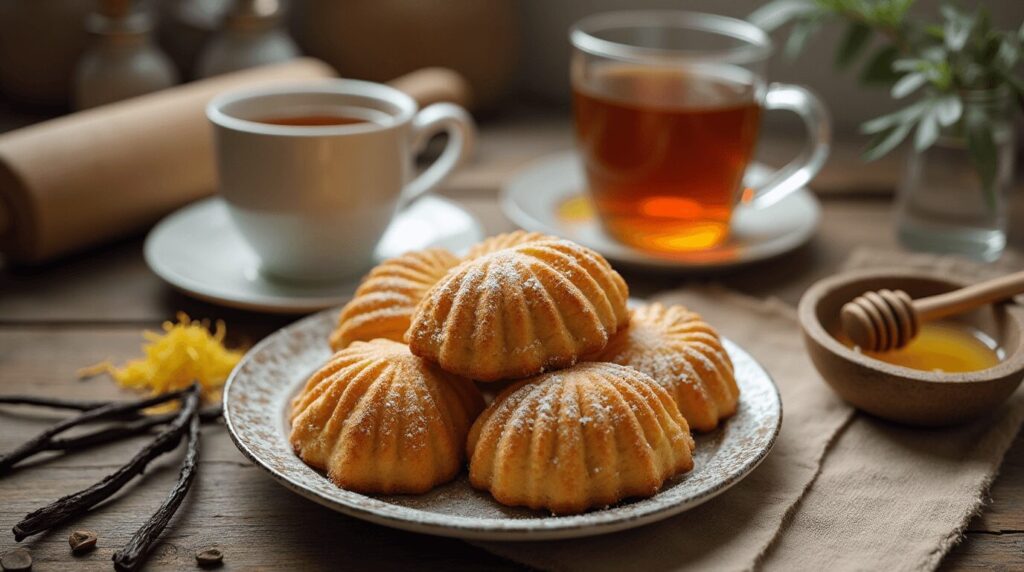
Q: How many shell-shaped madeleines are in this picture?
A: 6